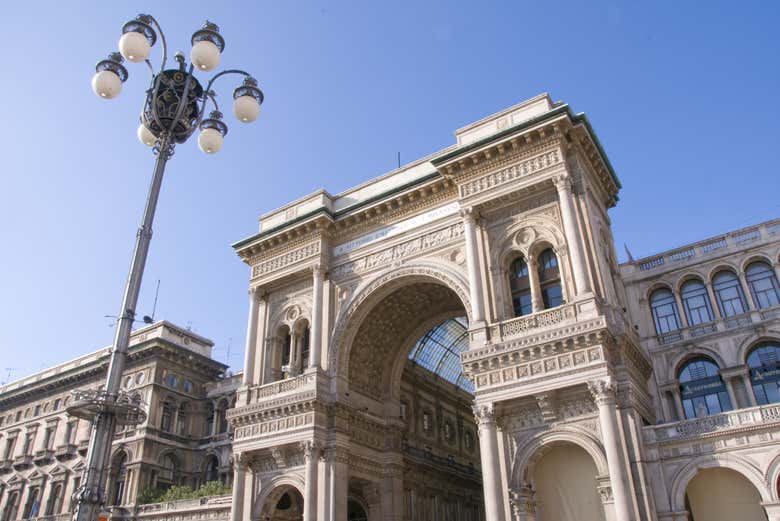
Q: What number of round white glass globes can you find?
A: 6